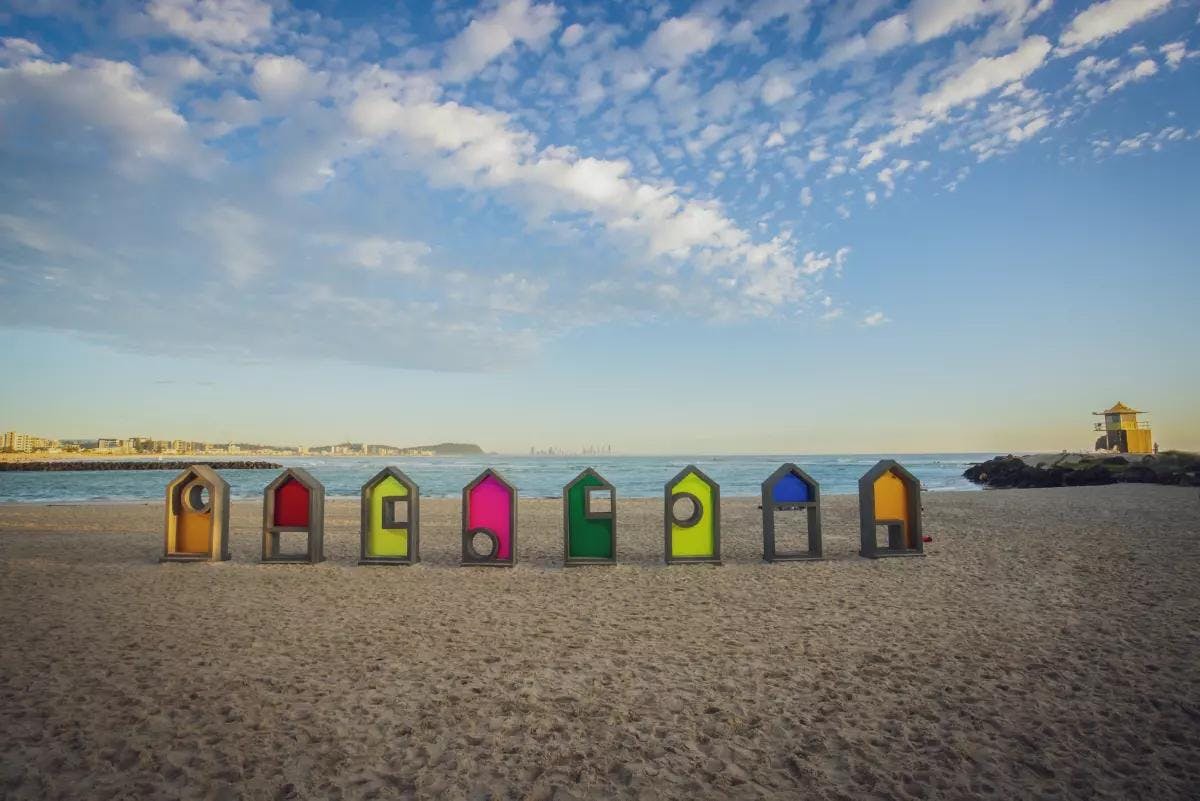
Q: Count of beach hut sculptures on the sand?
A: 8